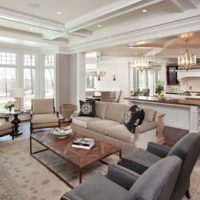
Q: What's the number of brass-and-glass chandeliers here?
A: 2